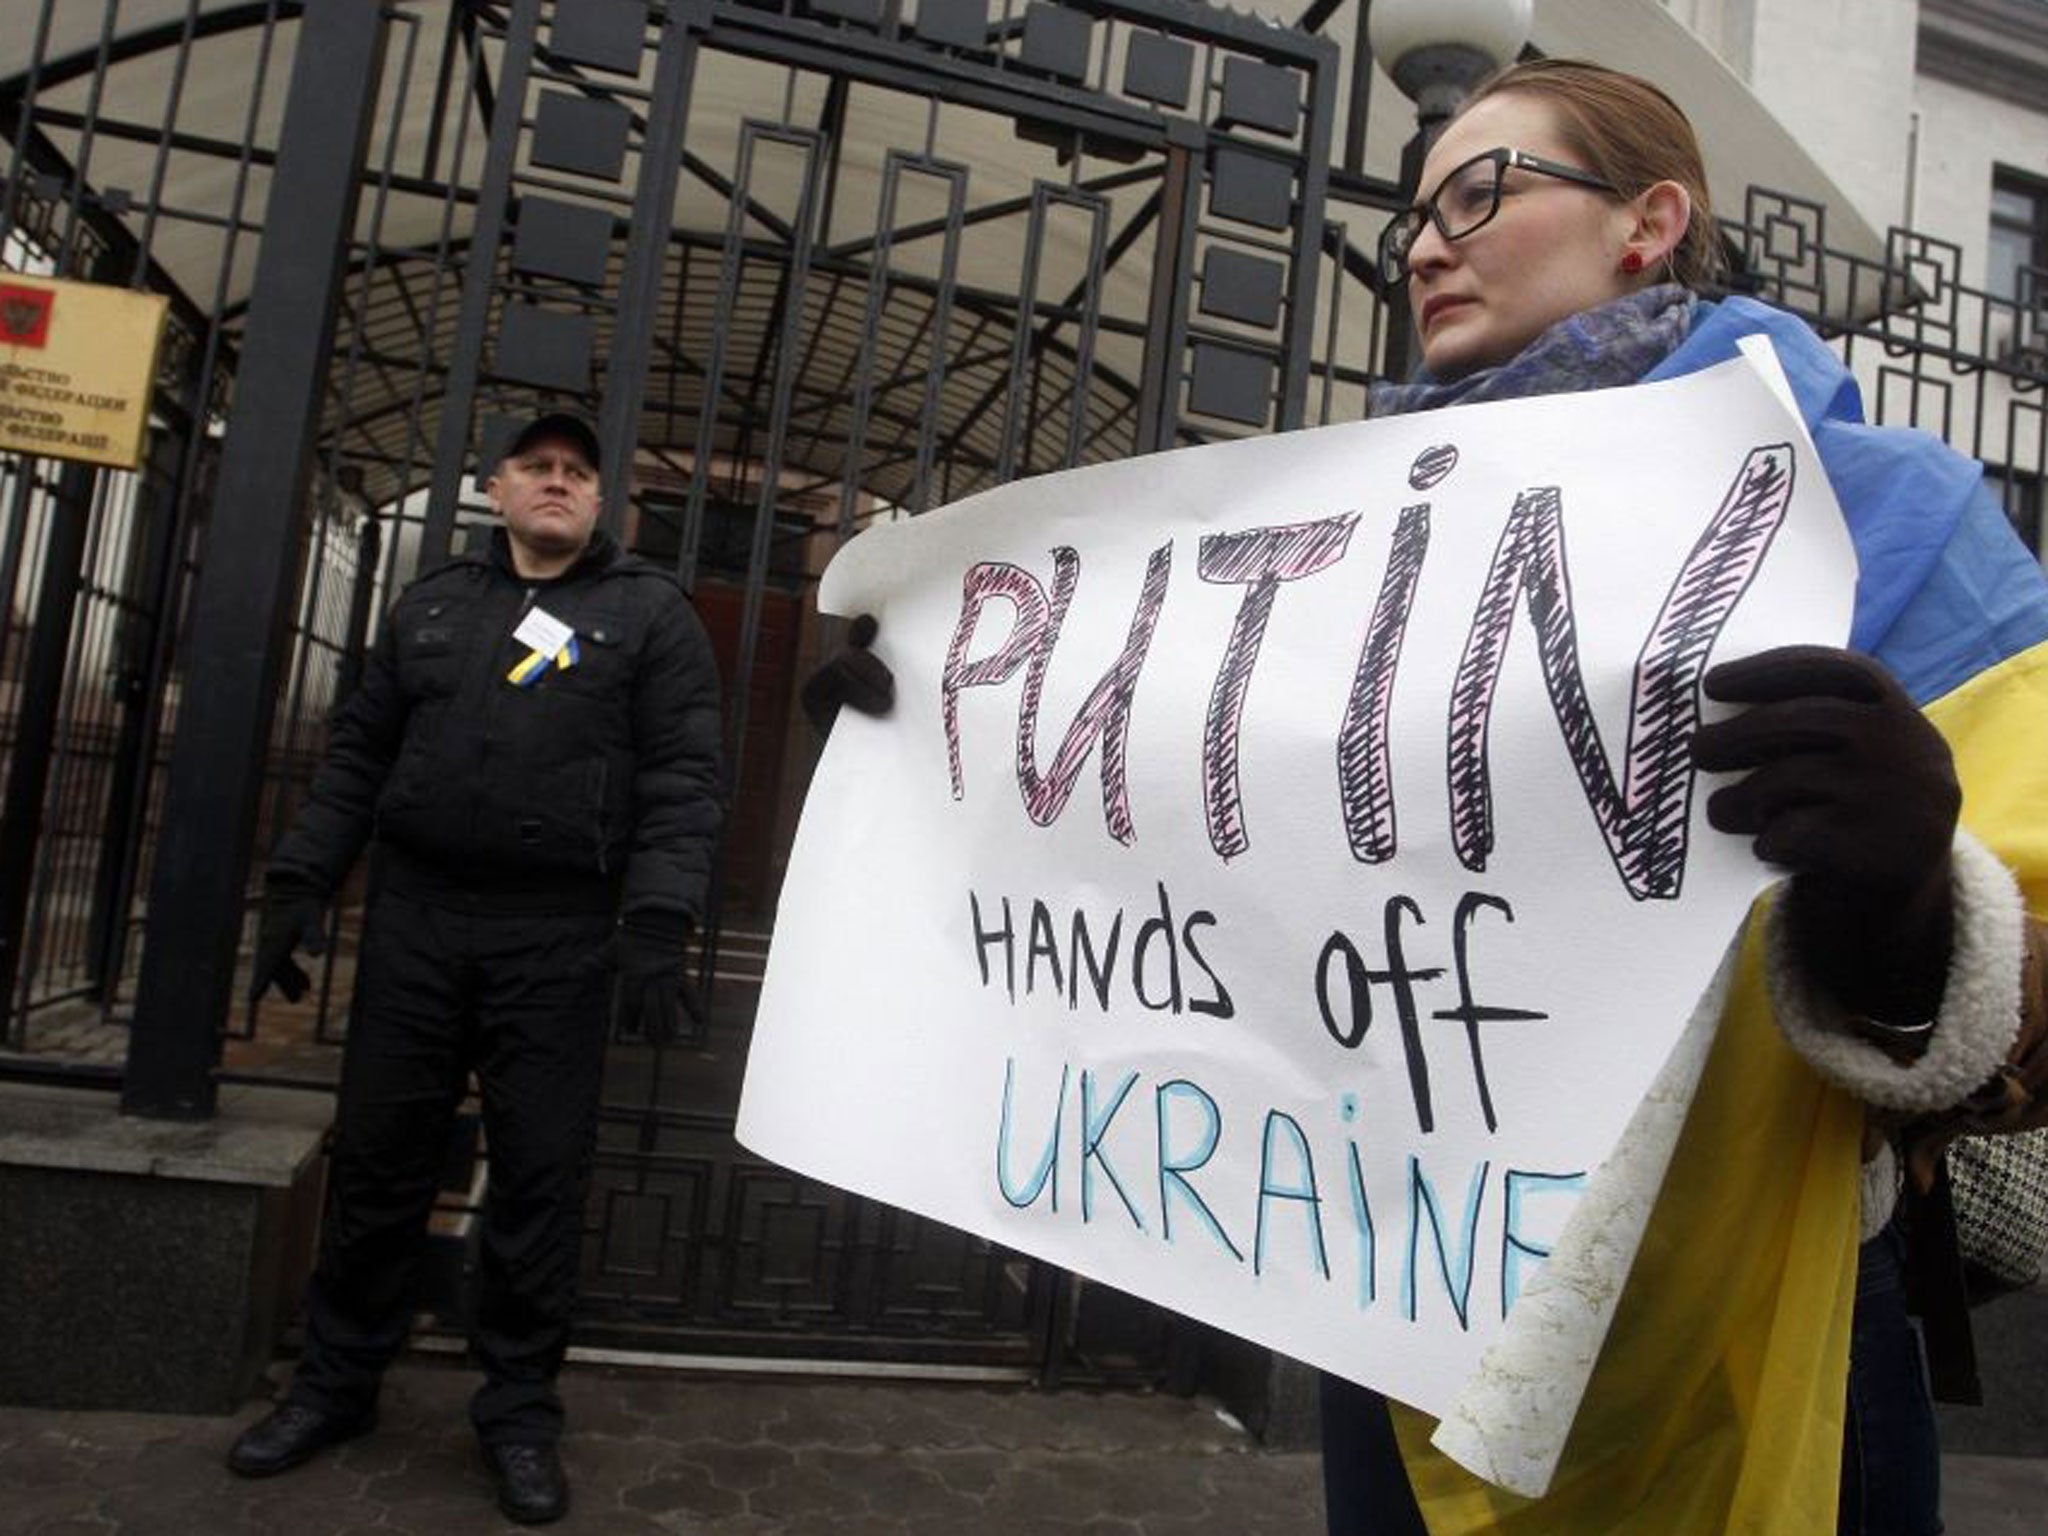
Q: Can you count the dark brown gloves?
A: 2